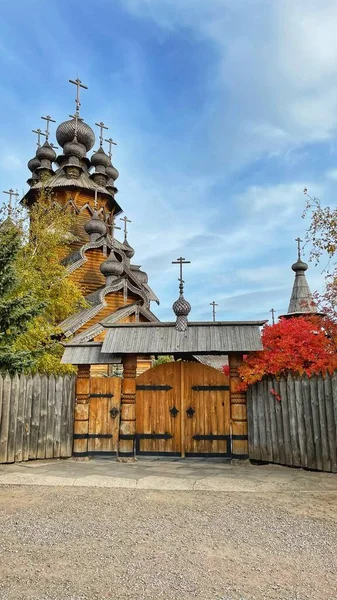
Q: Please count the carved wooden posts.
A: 3